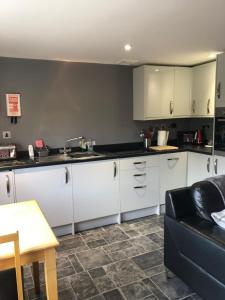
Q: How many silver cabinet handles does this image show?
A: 13